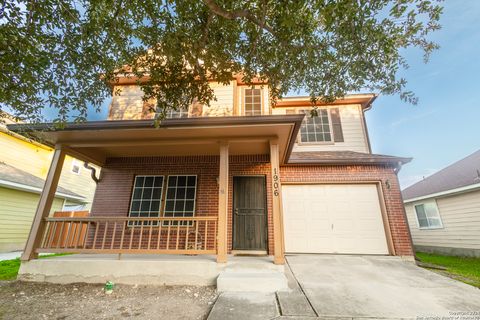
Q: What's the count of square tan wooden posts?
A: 3